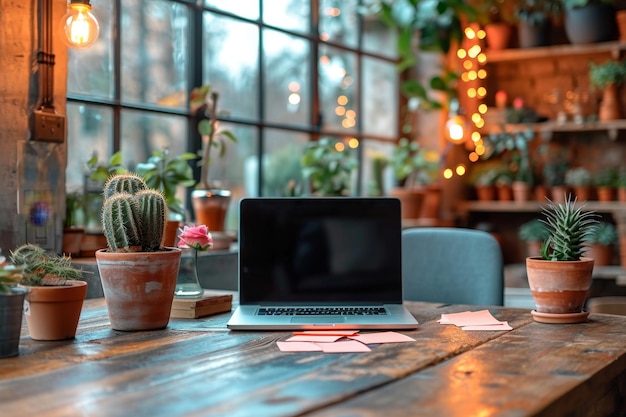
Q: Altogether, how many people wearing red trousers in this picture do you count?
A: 0